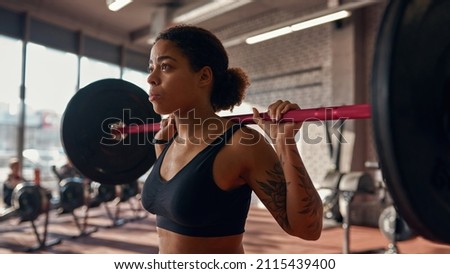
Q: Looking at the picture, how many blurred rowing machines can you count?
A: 4